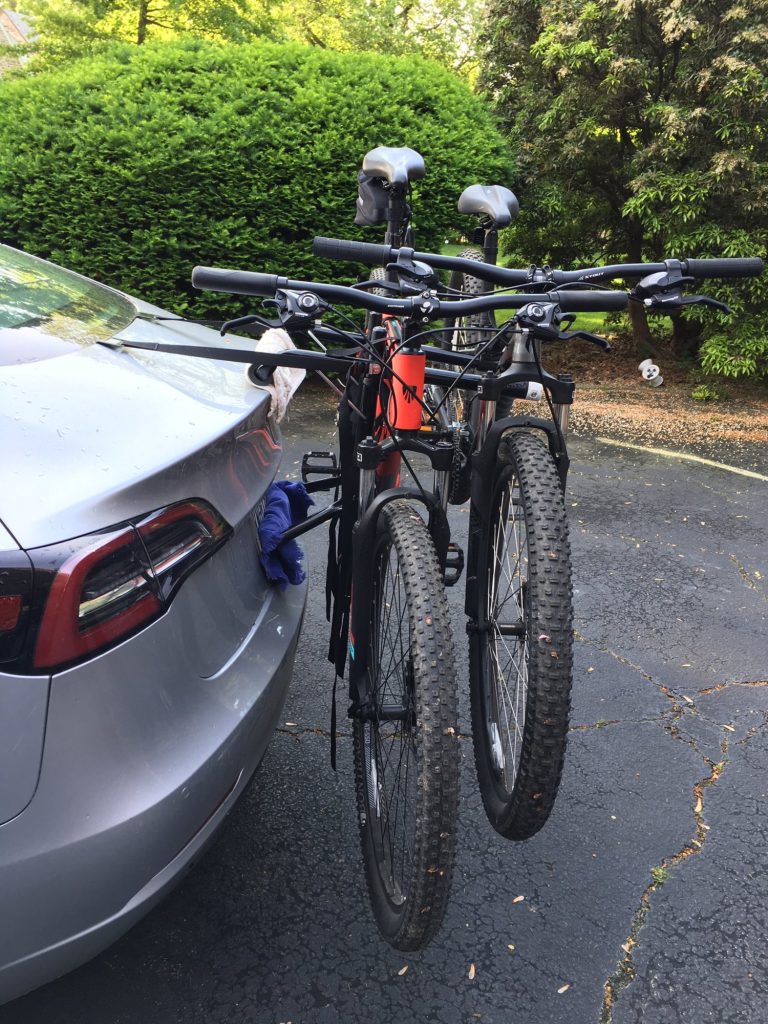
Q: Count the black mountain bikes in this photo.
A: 1